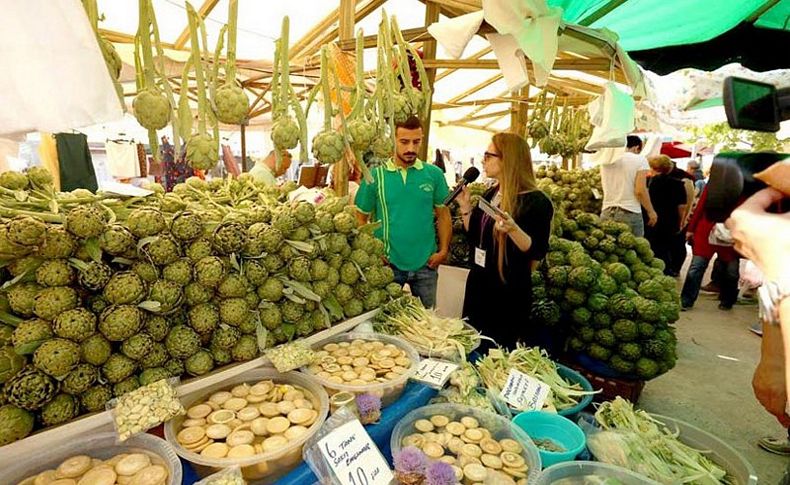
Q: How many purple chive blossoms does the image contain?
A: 3